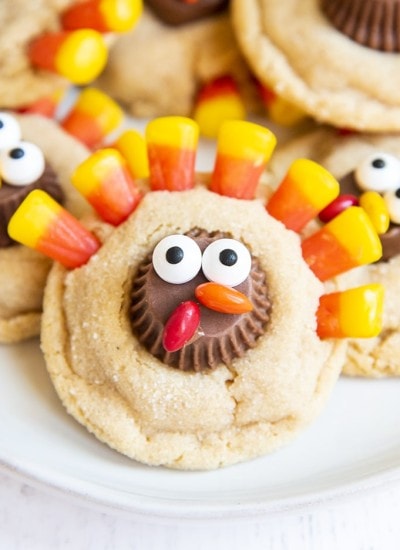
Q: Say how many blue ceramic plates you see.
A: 0